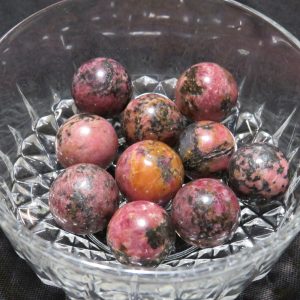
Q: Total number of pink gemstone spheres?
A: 10